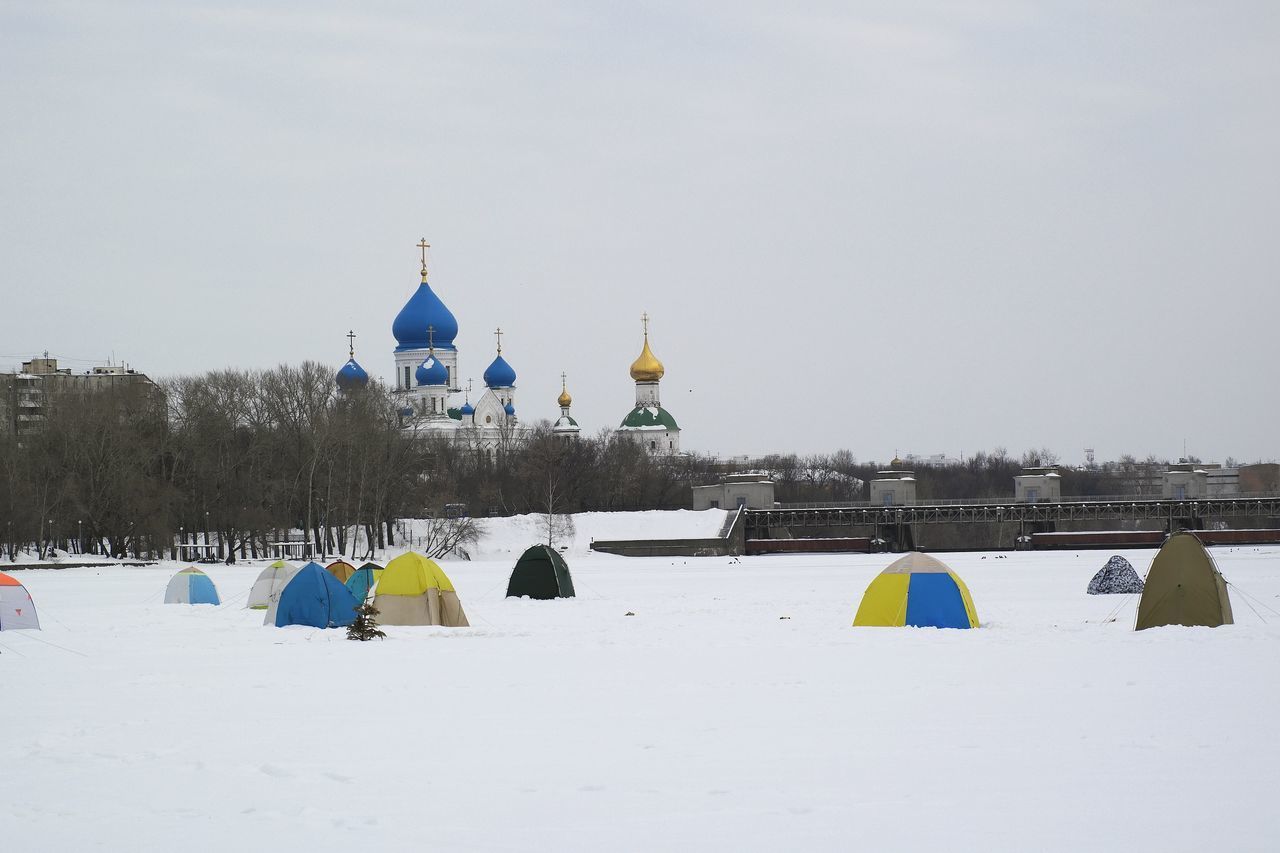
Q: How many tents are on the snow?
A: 11